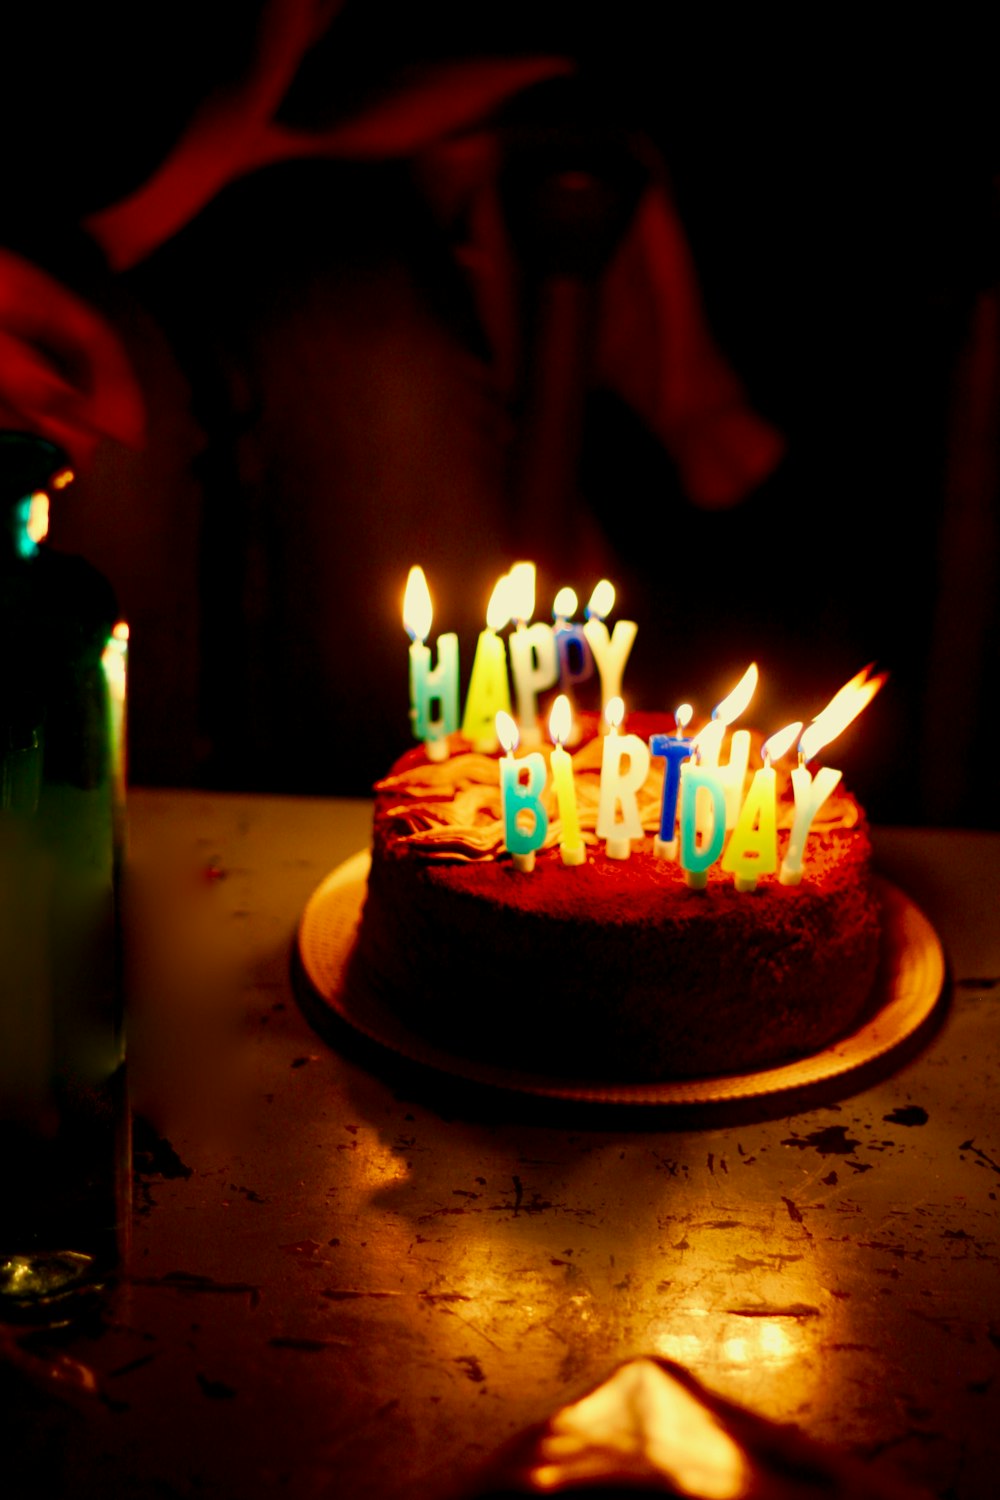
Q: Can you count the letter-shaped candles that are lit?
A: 13